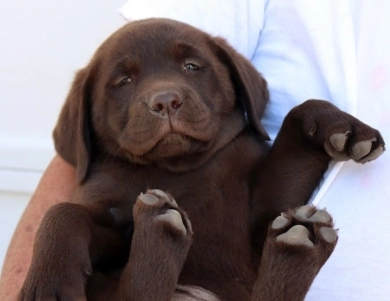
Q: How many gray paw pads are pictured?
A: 14